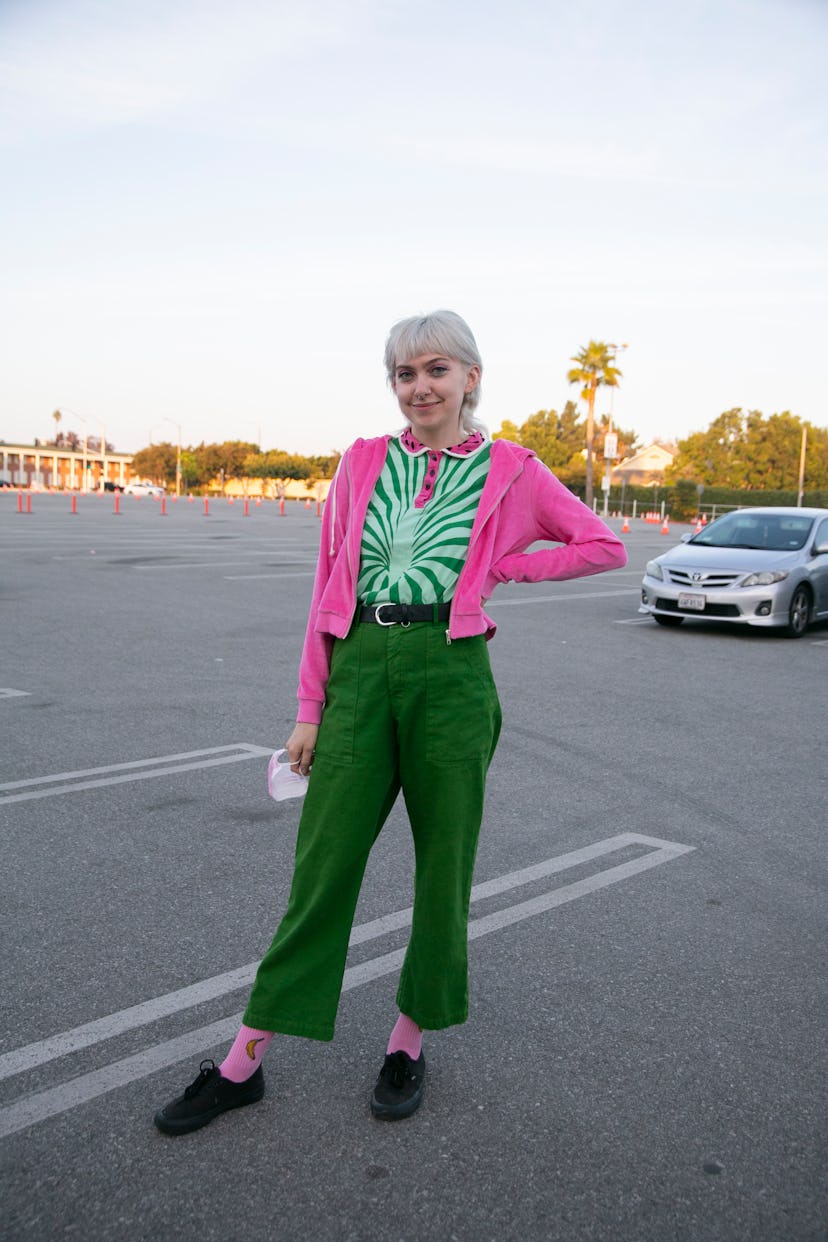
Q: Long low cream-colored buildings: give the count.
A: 1